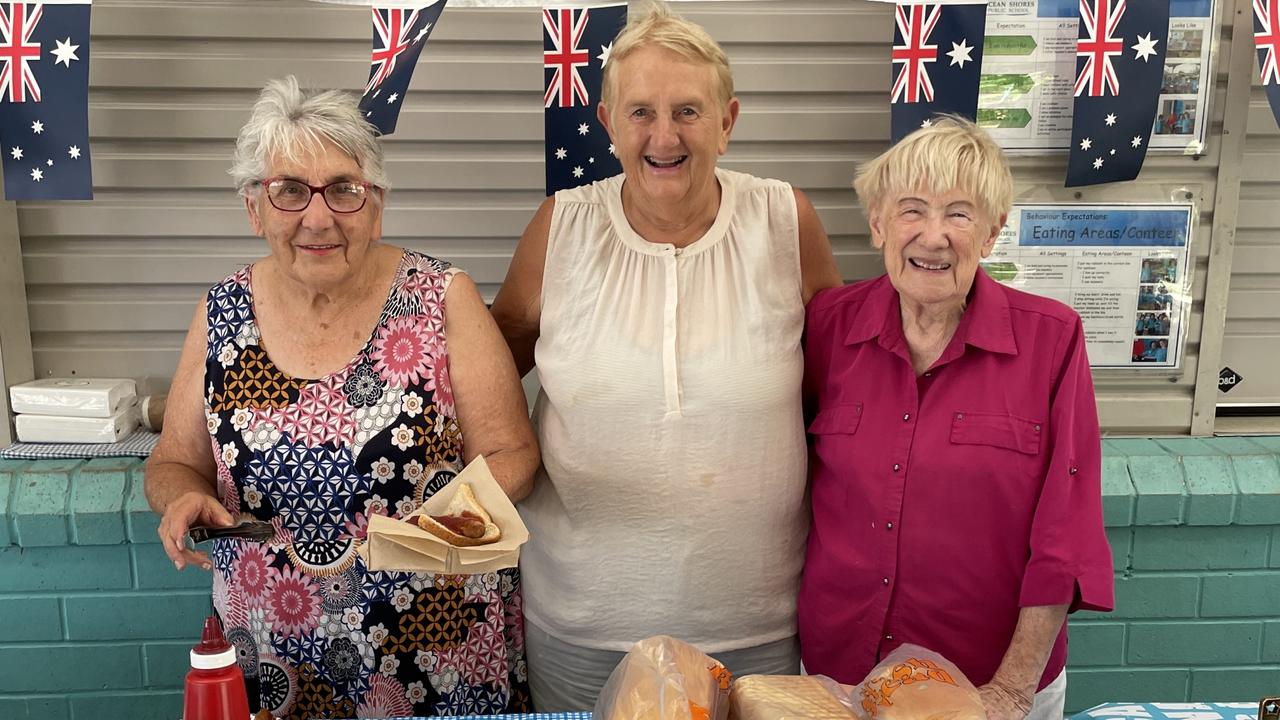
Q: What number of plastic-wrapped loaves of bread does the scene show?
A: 3